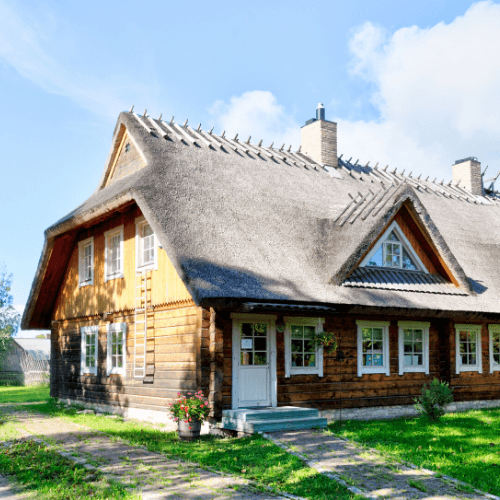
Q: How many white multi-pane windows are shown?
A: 11